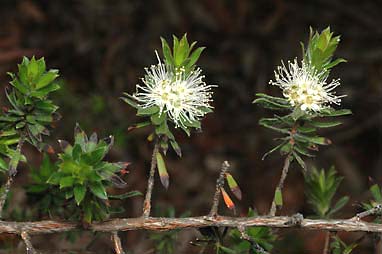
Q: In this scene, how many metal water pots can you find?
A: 0